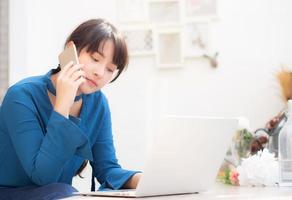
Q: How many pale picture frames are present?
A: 6